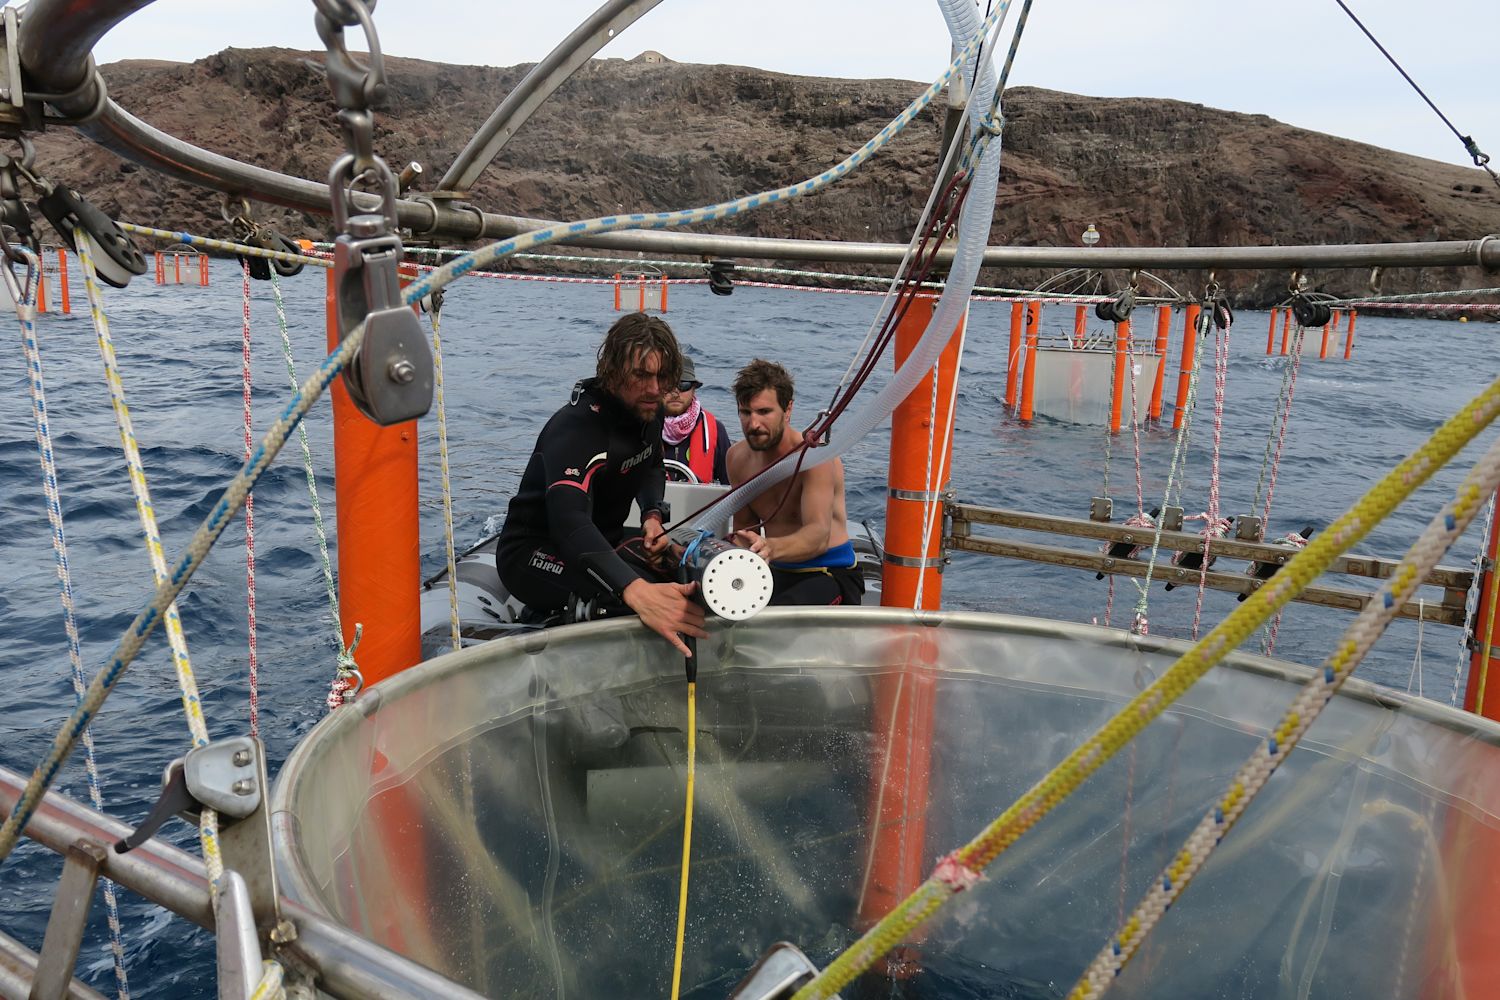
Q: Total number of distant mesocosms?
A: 5